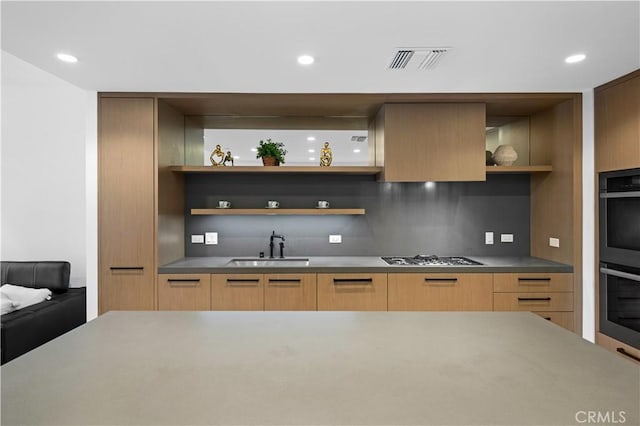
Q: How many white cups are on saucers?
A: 3